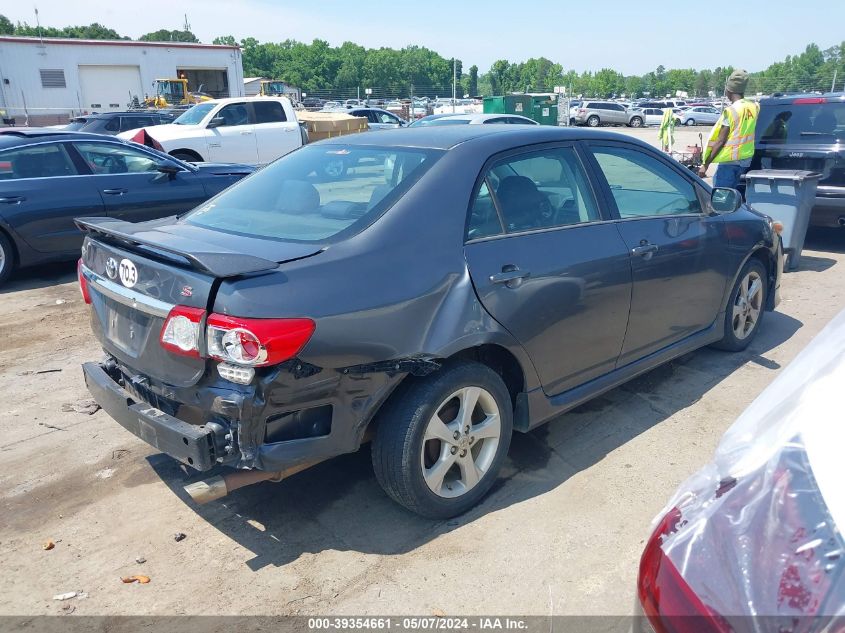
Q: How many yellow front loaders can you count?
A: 2